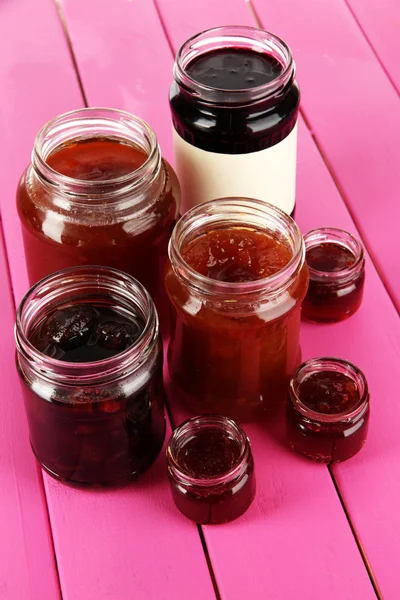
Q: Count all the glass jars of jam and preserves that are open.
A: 7